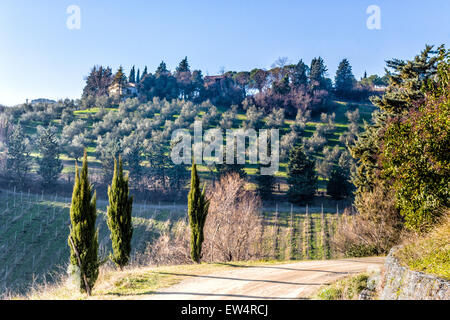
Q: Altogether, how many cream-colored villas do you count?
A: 1